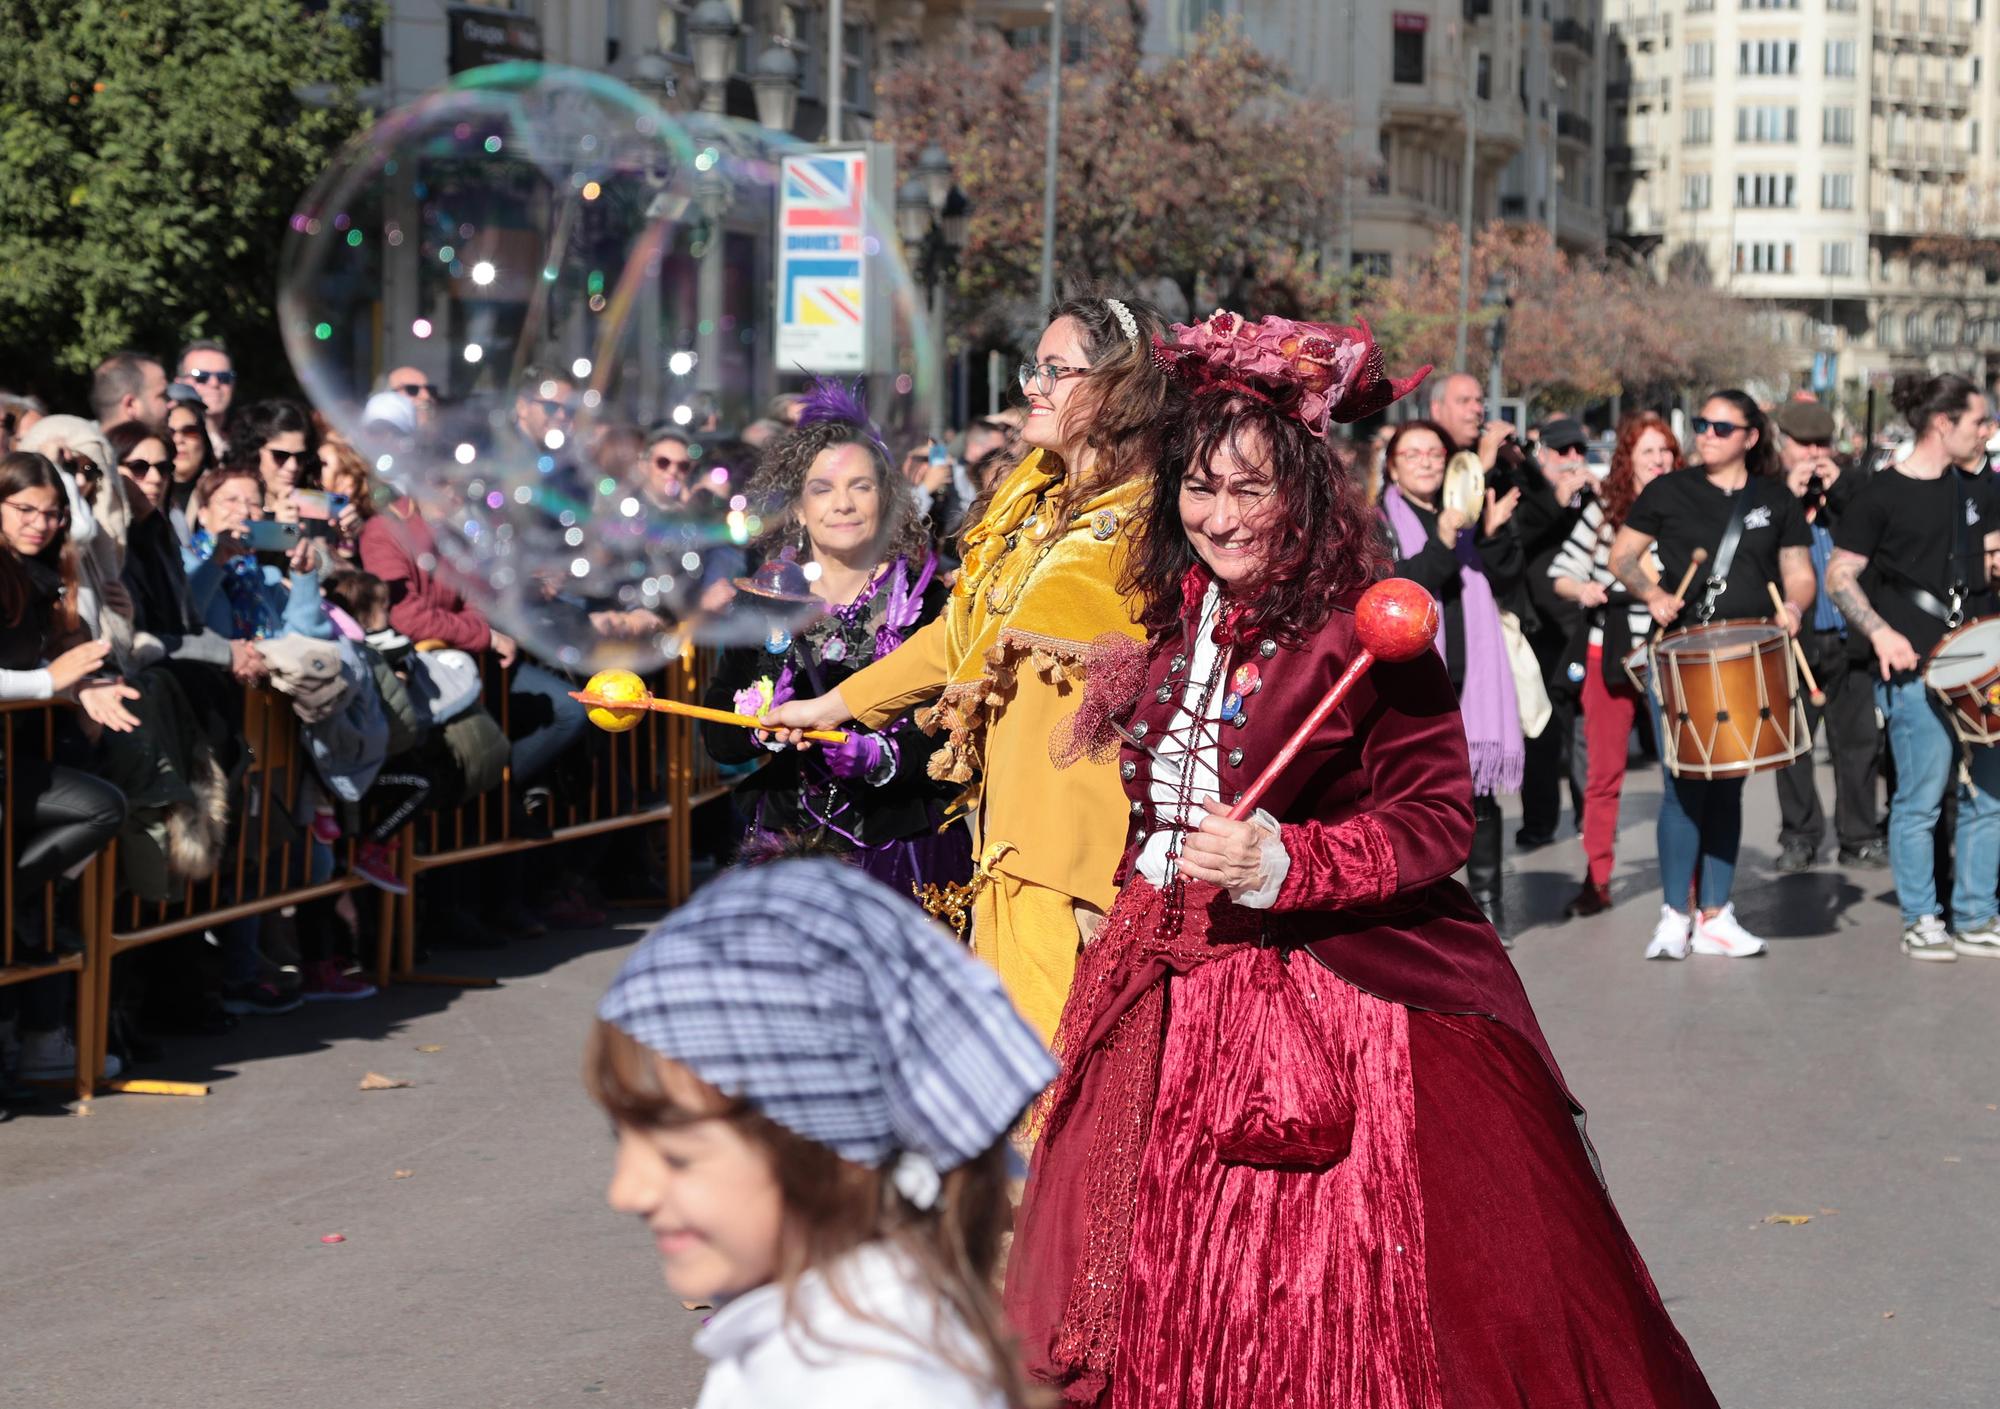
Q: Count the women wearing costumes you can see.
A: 3